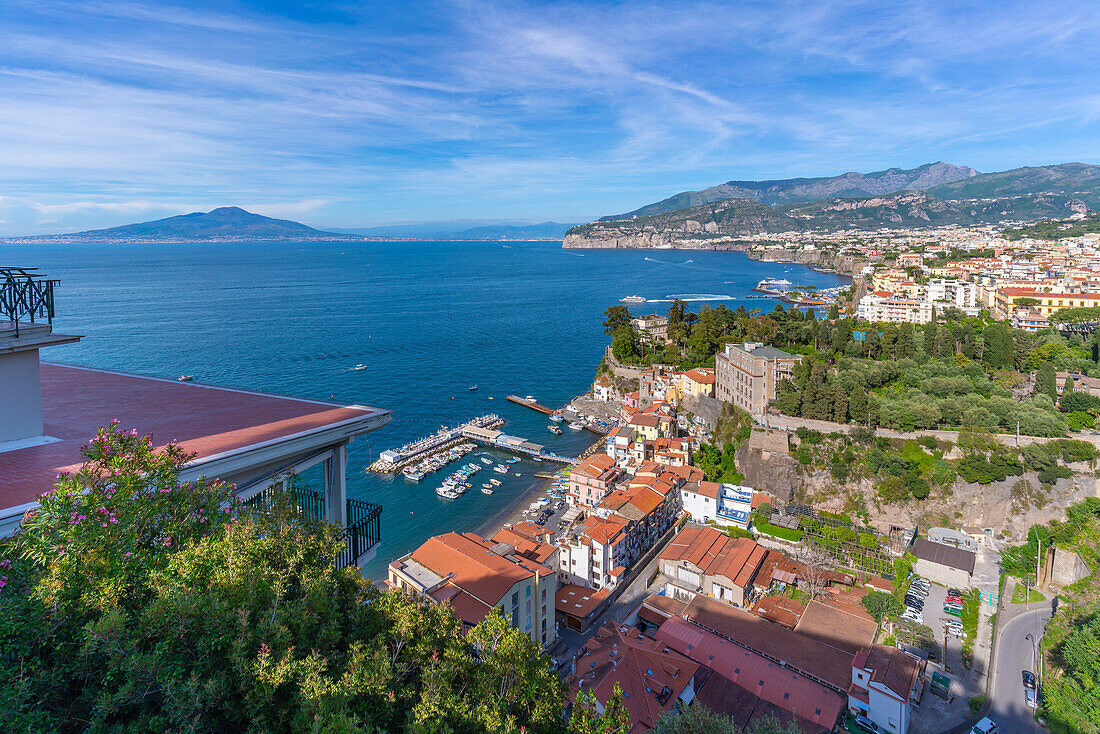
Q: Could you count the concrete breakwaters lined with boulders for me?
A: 1